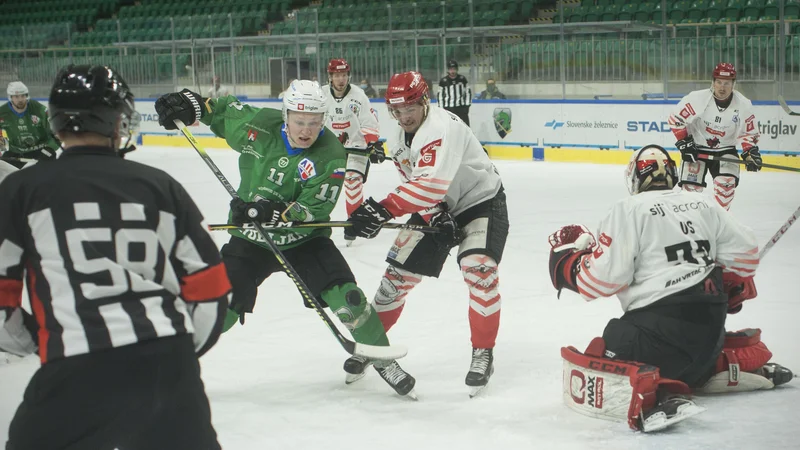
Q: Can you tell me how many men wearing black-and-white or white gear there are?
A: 6